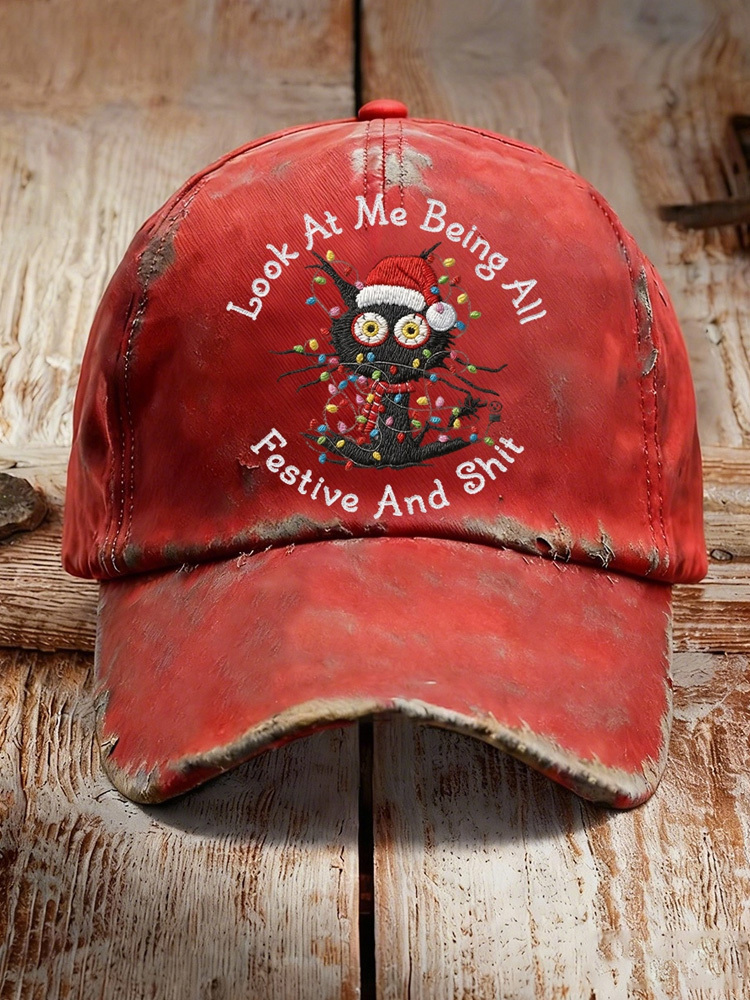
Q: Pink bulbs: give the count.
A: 12